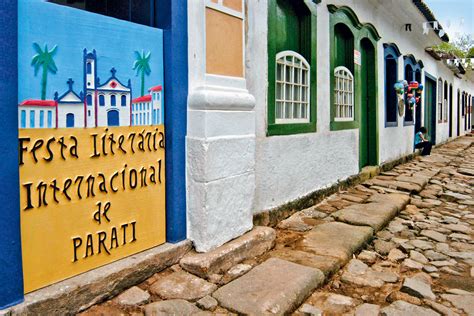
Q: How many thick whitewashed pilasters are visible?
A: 1